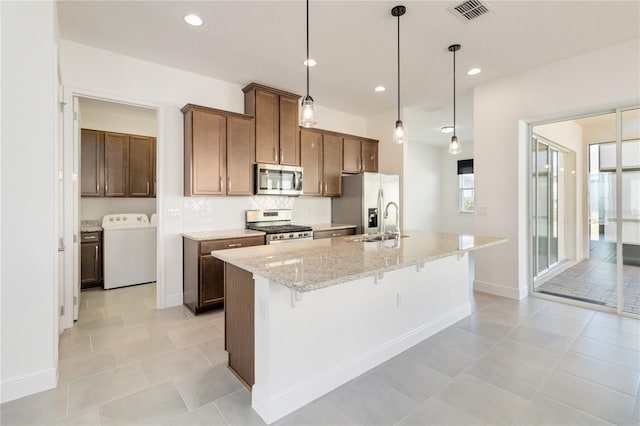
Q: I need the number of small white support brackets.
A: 4